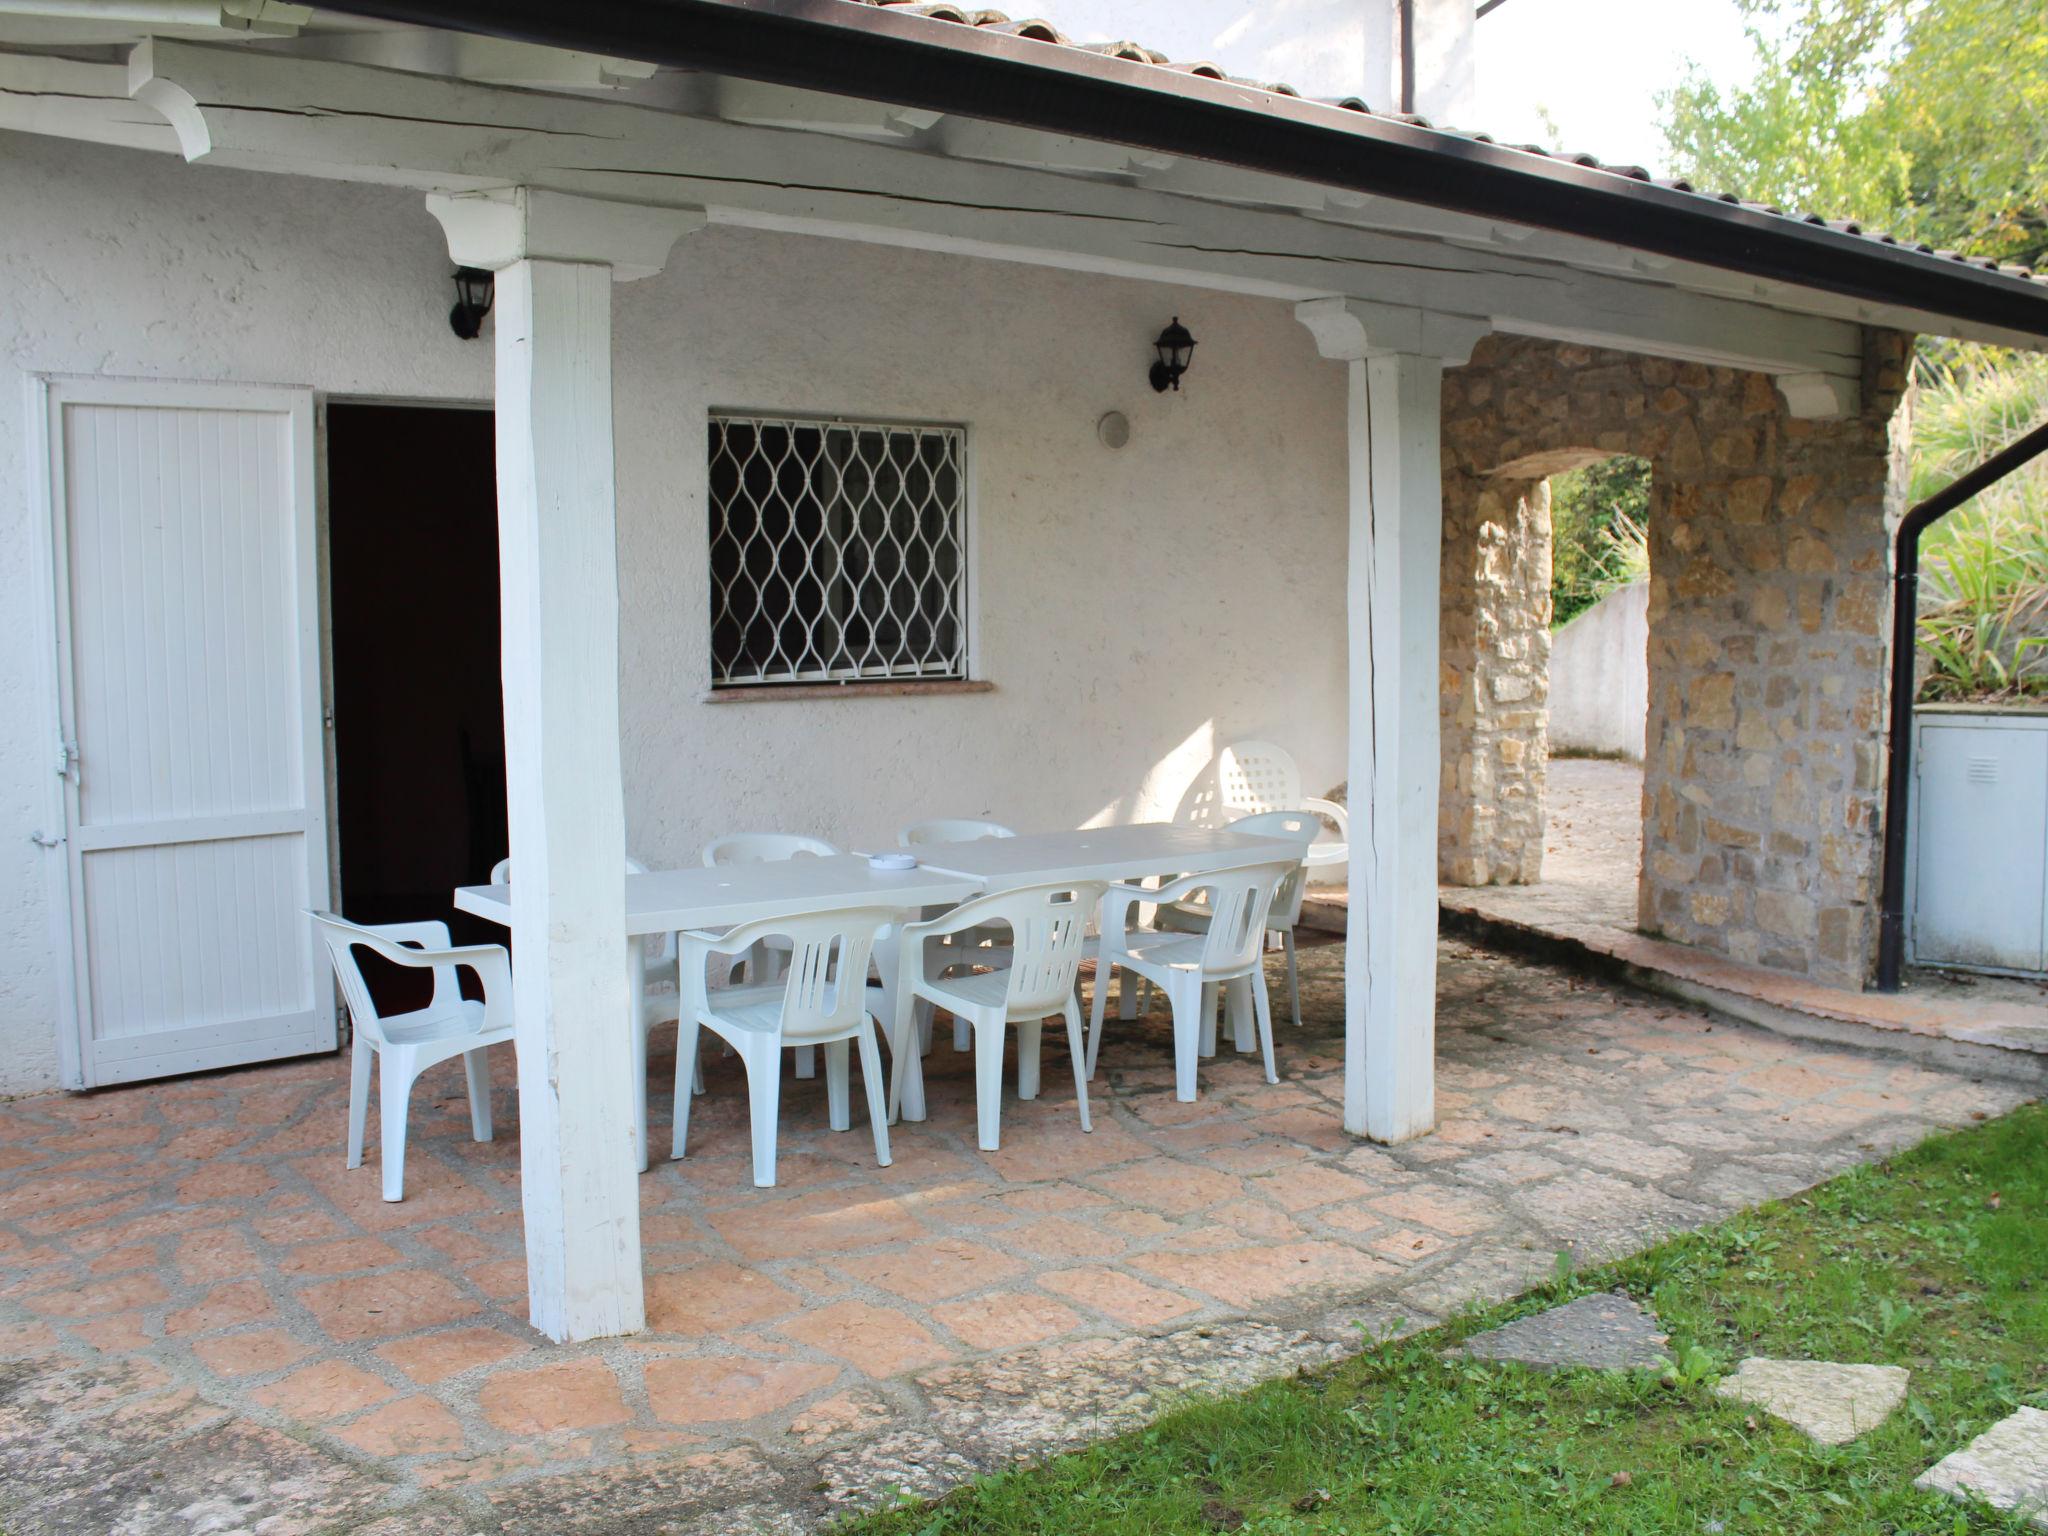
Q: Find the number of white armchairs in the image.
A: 9